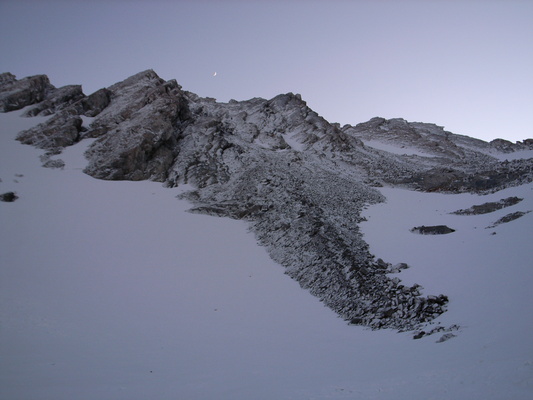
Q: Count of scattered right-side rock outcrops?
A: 3